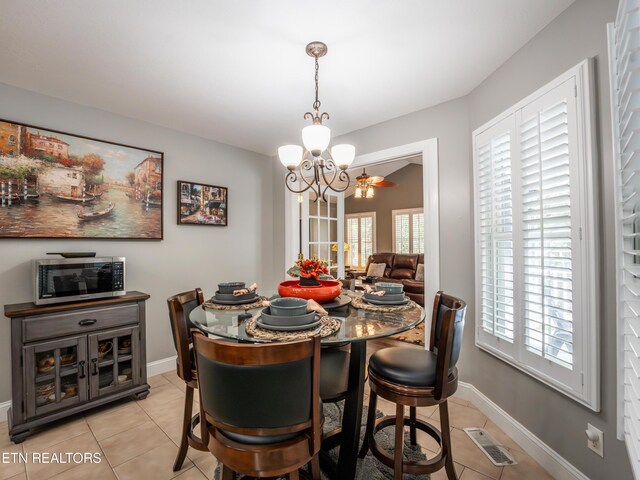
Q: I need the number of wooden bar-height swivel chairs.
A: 4